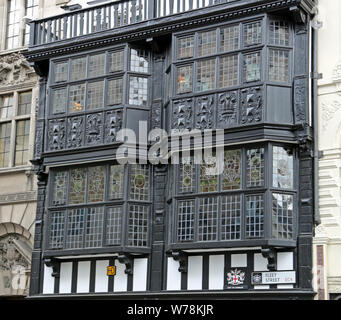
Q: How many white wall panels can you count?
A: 12